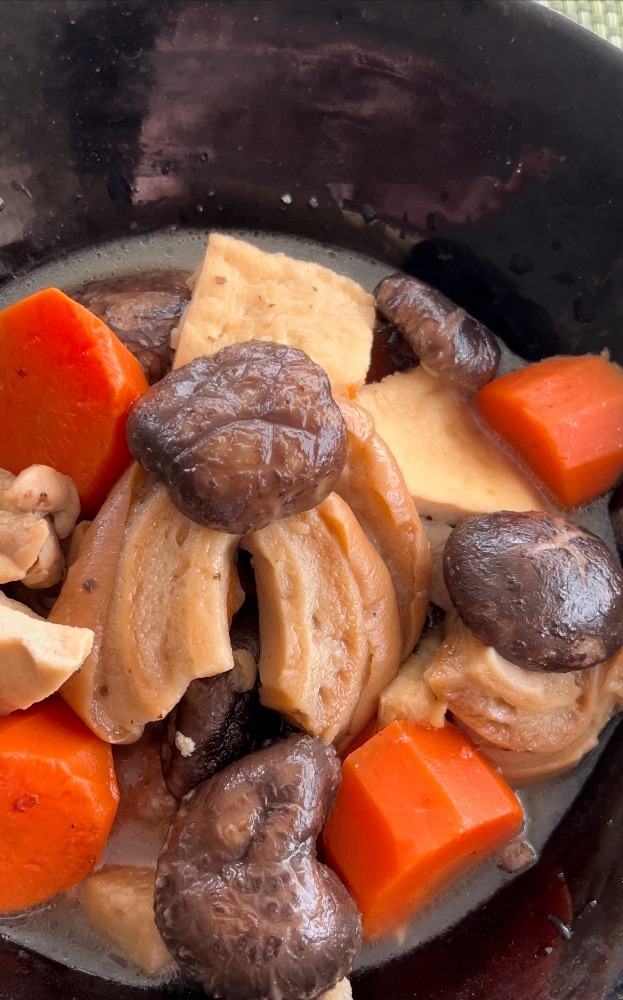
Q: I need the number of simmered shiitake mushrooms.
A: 6